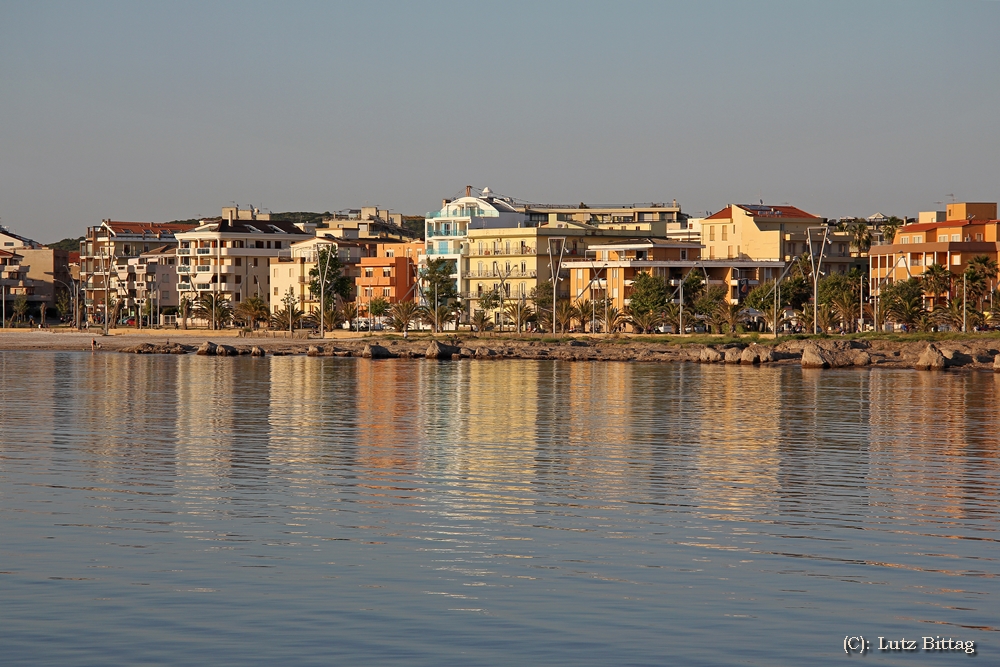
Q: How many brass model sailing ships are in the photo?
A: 0